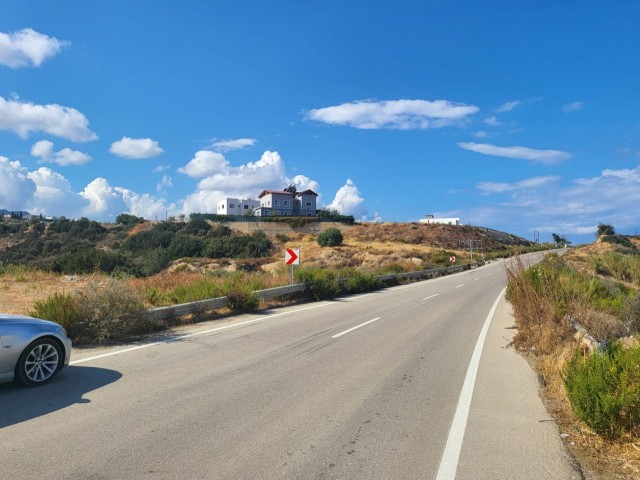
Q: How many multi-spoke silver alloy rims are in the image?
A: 1